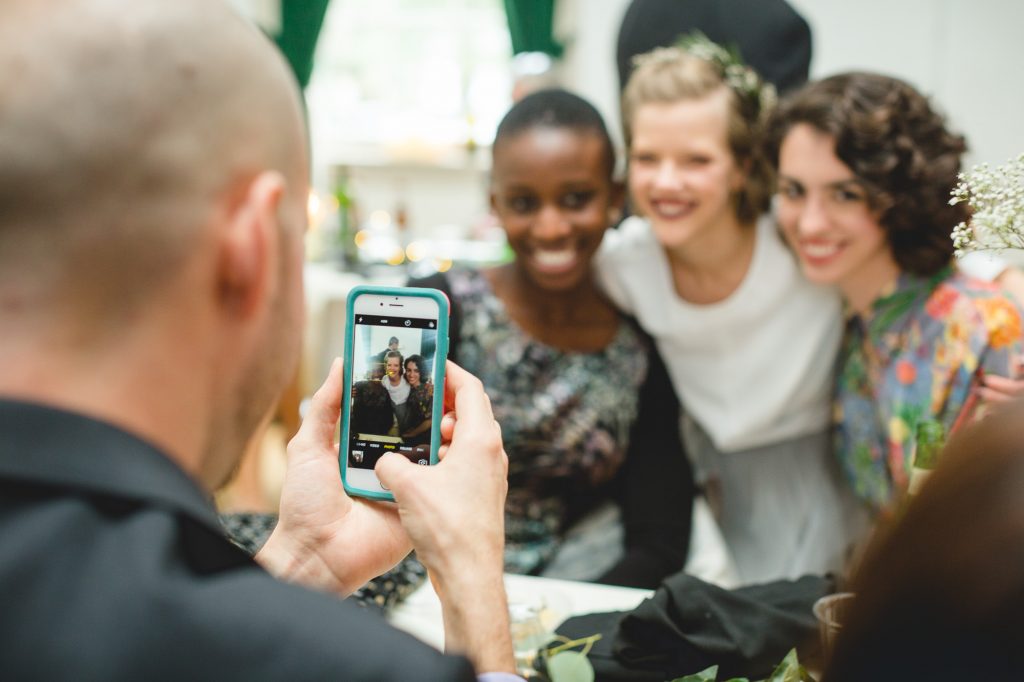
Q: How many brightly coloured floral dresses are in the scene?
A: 1